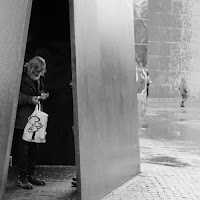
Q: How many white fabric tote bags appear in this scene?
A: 1